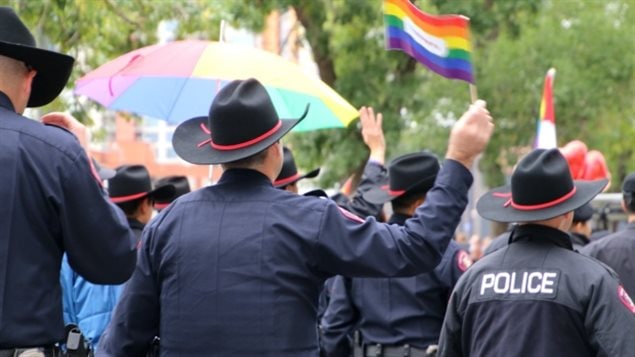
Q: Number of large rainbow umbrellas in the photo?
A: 1